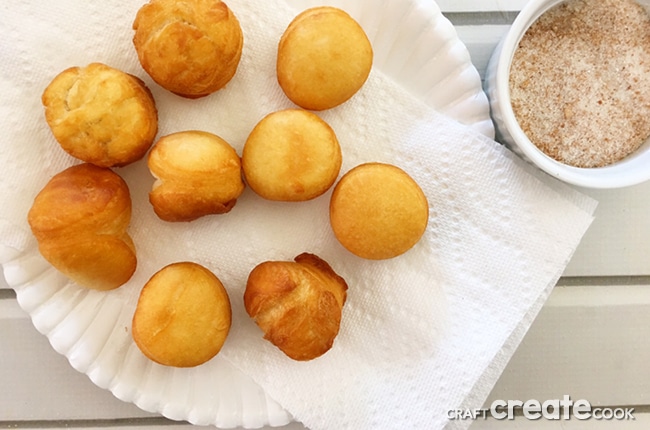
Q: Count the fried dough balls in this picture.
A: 9